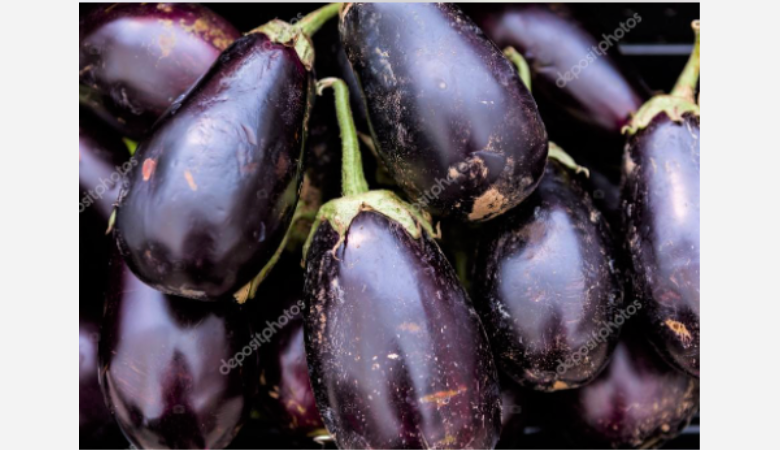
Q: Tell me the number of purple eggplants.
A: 12